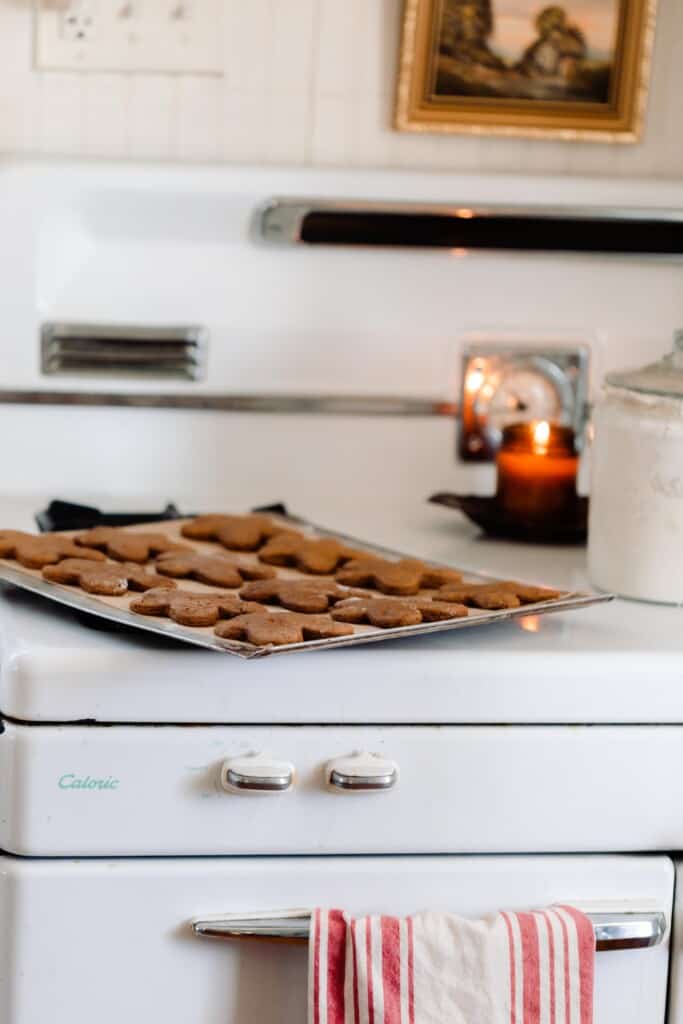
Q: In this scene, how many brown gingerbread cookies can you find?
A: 12